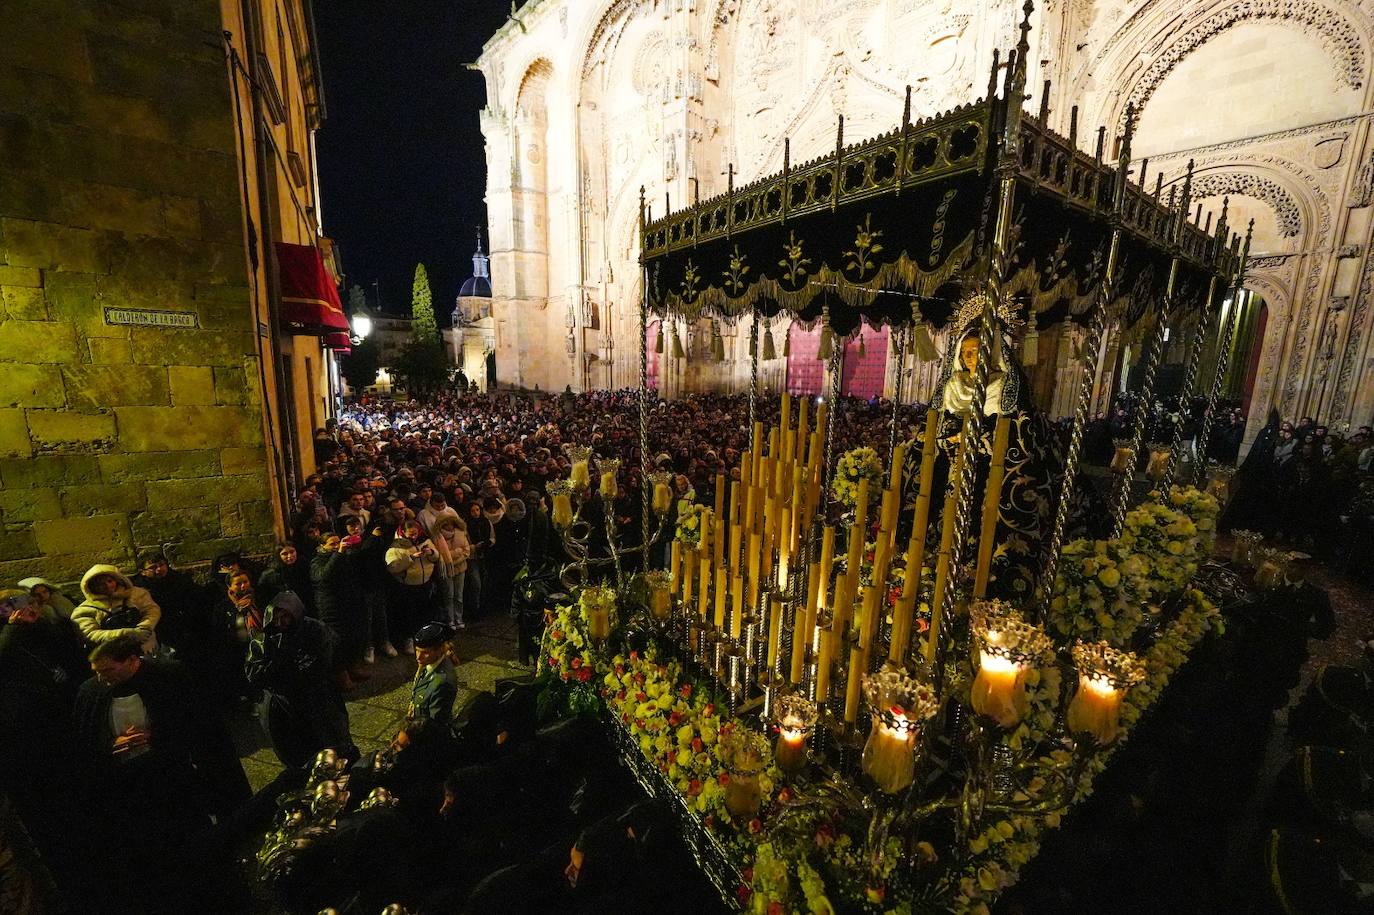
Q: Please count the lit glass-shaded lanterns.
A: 4